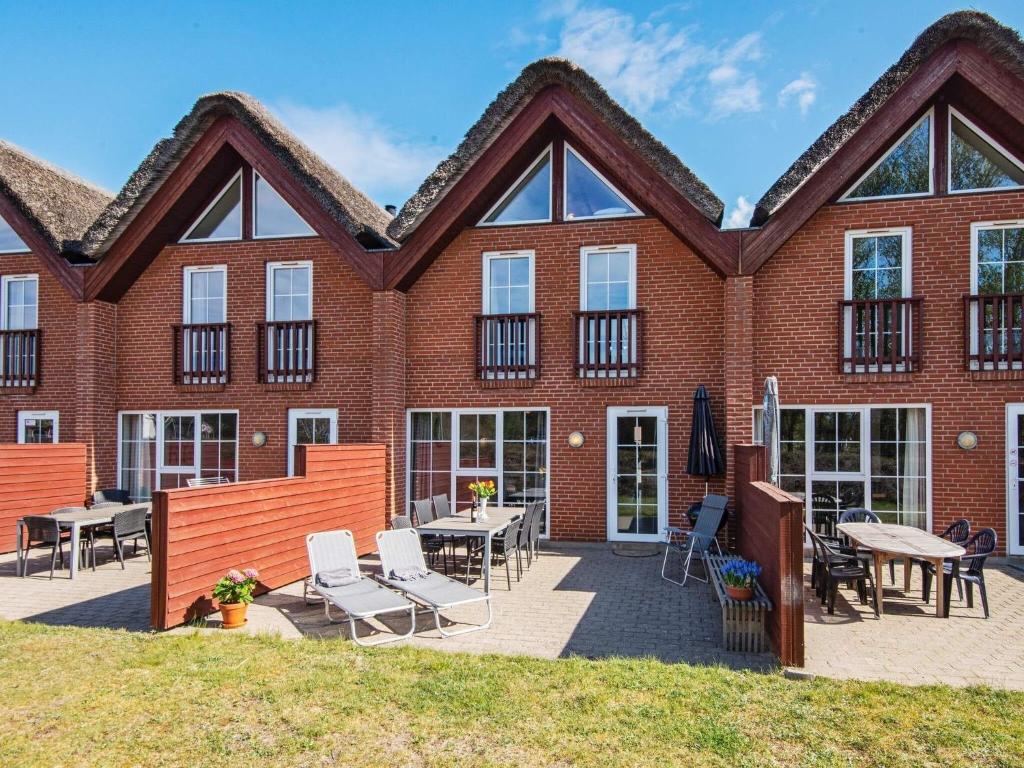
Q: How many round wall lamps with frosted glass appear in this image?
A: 3